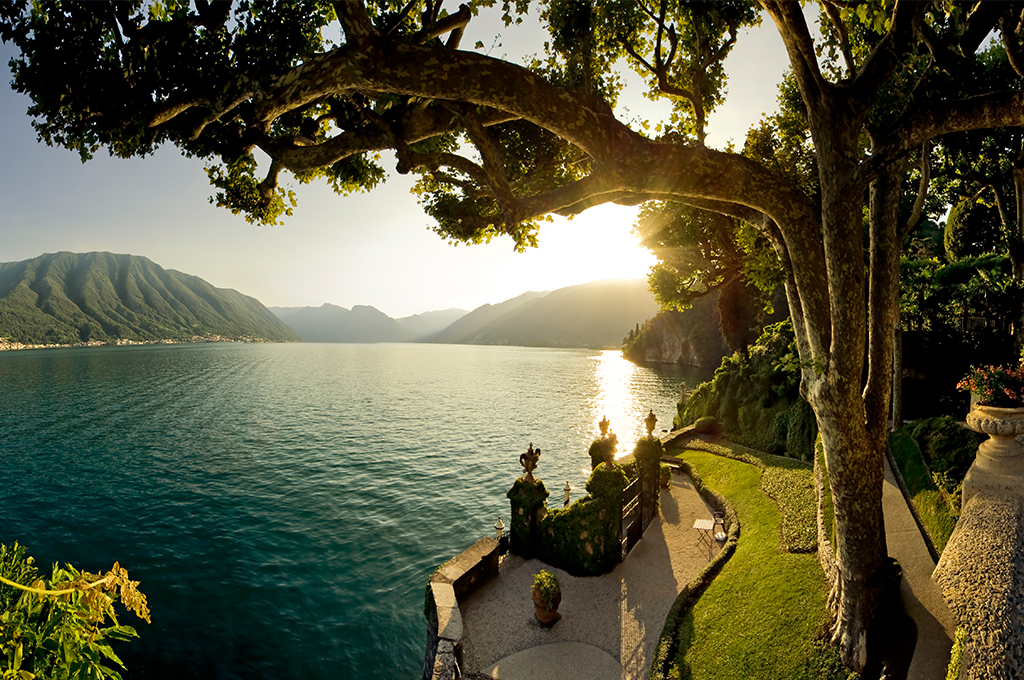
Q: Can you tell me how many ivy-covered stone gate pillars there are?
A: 4